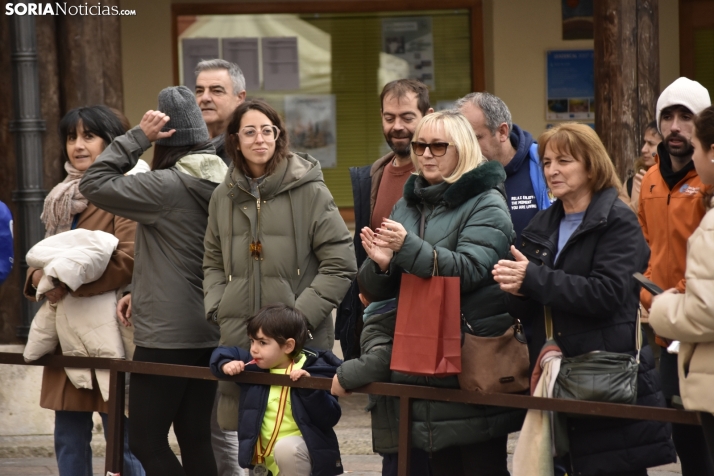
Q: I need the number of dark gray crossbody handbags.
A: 1